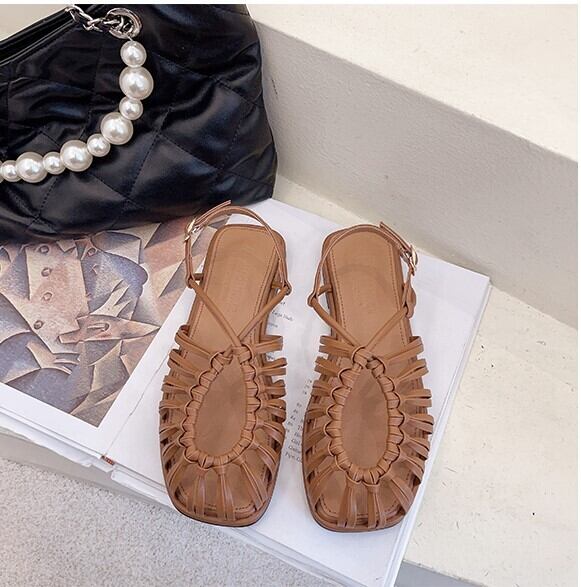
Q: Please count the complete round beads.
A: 9